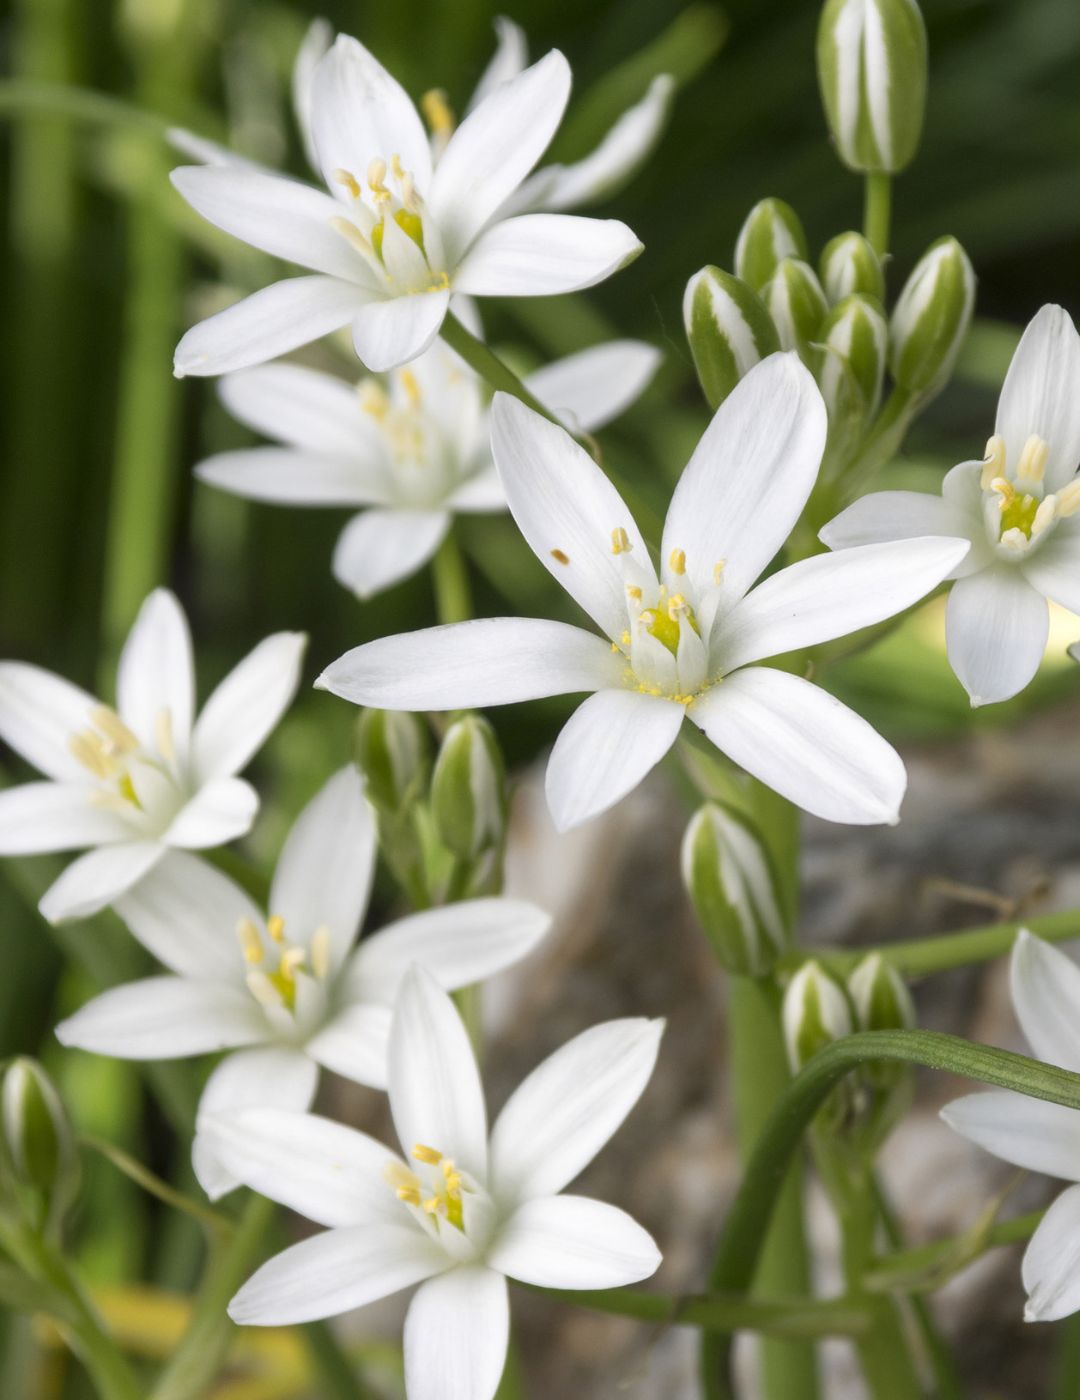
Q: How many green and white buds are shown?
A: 13